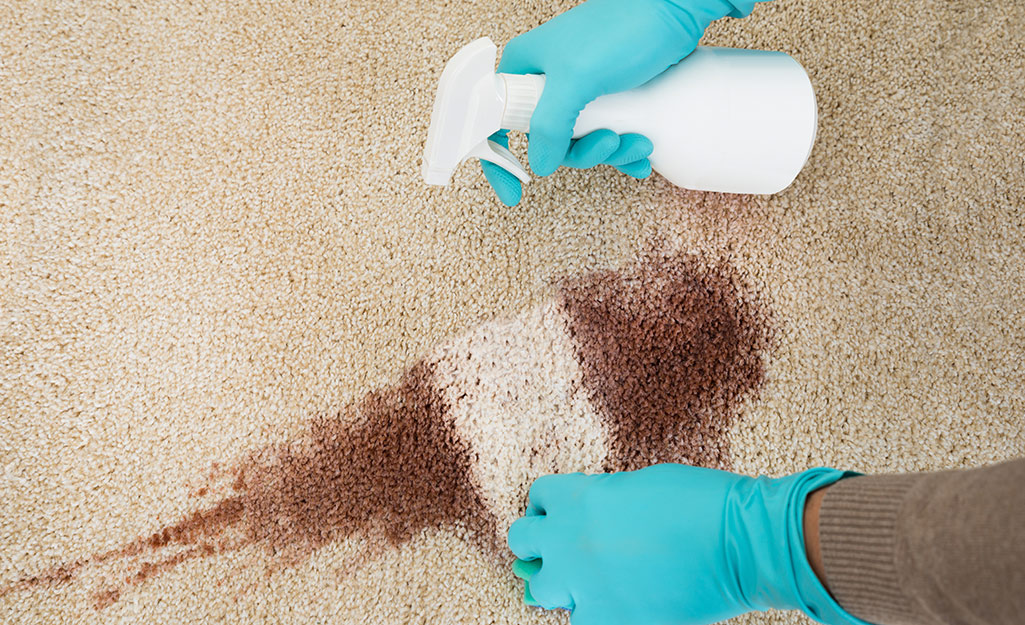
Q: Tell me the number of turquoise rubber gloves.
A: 2